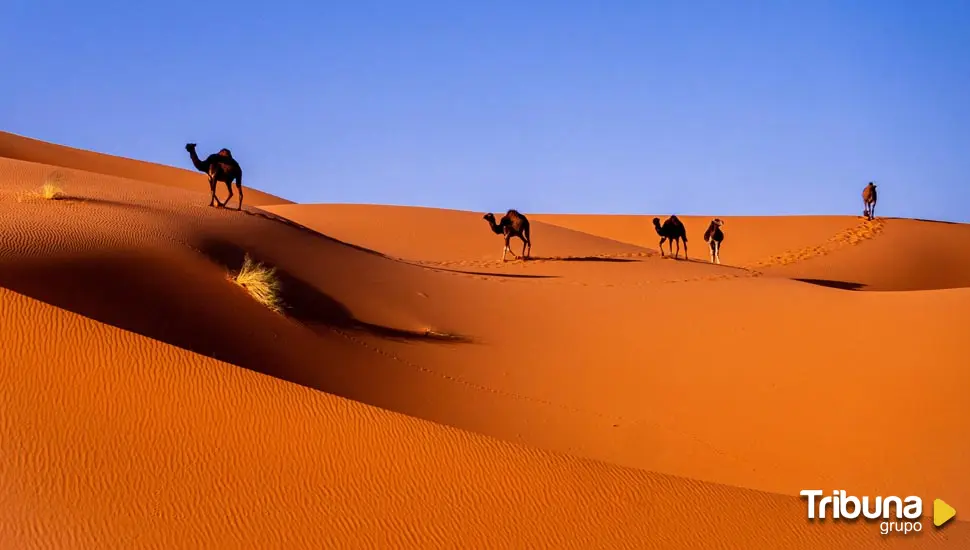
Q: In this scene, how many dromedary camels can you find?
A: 5